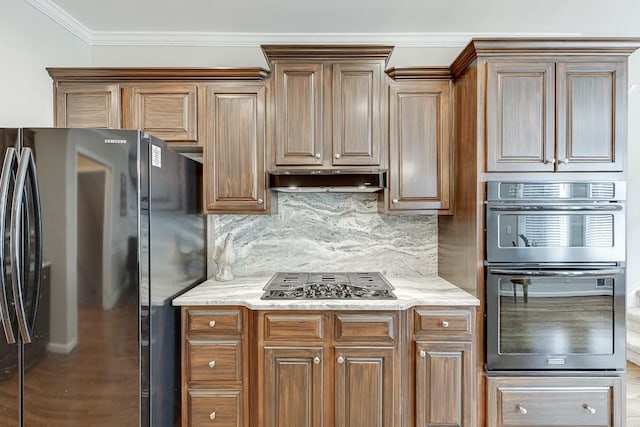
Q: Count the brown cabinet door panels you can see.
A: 11